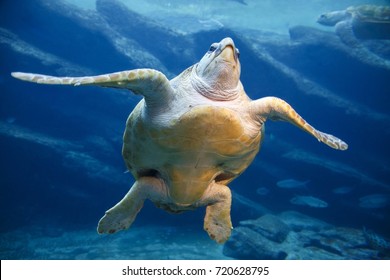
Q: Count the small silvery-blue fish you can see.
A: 5